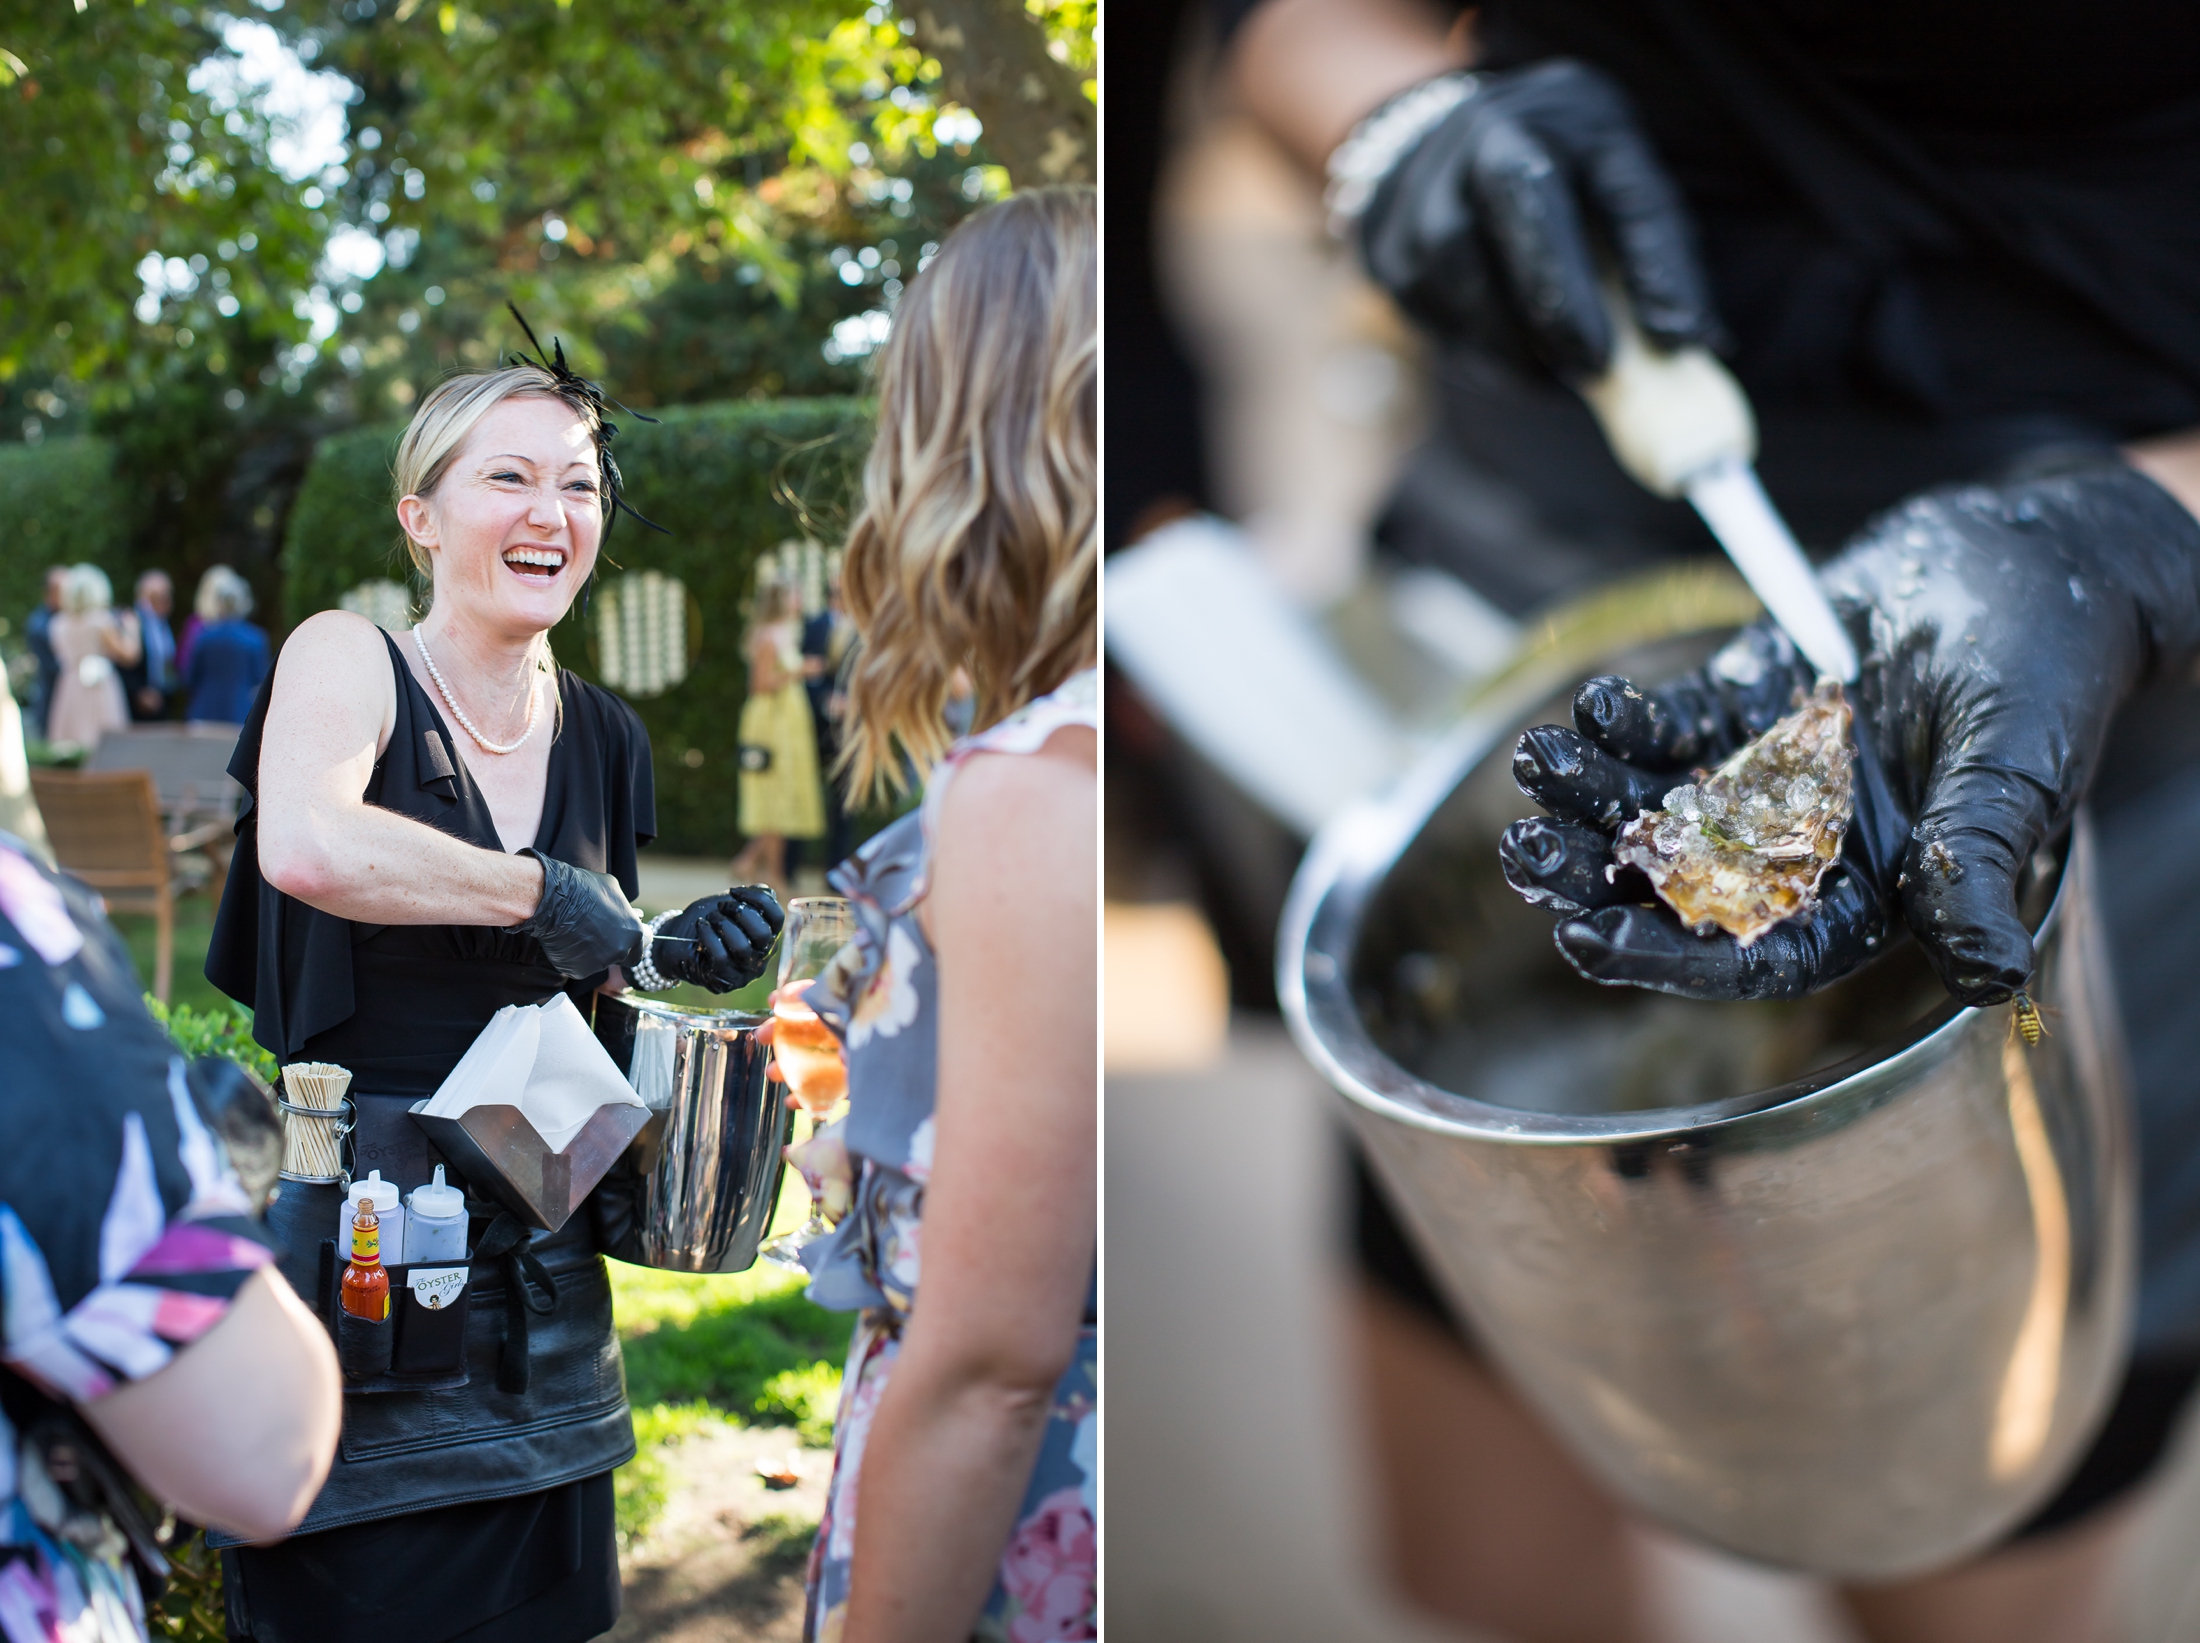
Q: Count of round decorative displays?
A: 3